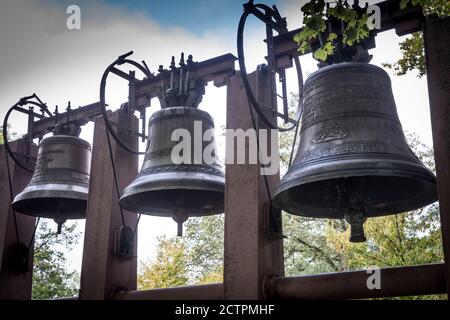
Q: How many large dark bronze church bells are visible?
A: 3